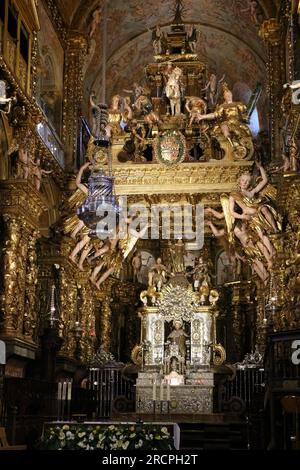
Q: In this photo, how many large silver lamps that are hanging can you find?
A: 1